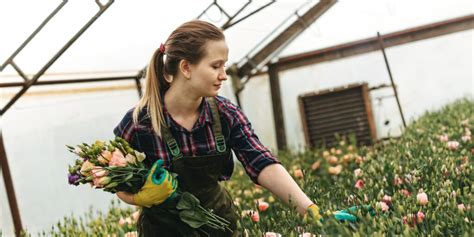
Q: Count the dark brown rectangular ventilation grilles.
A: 1